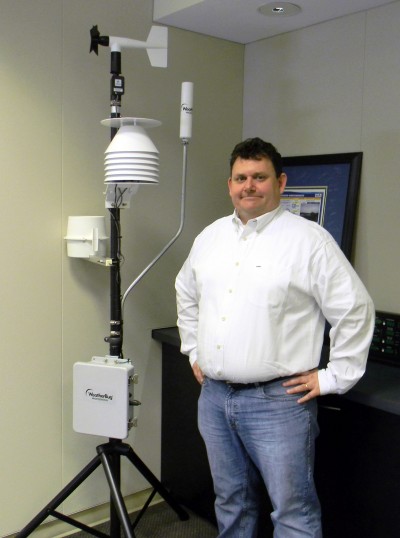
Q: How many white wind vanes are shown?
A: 1